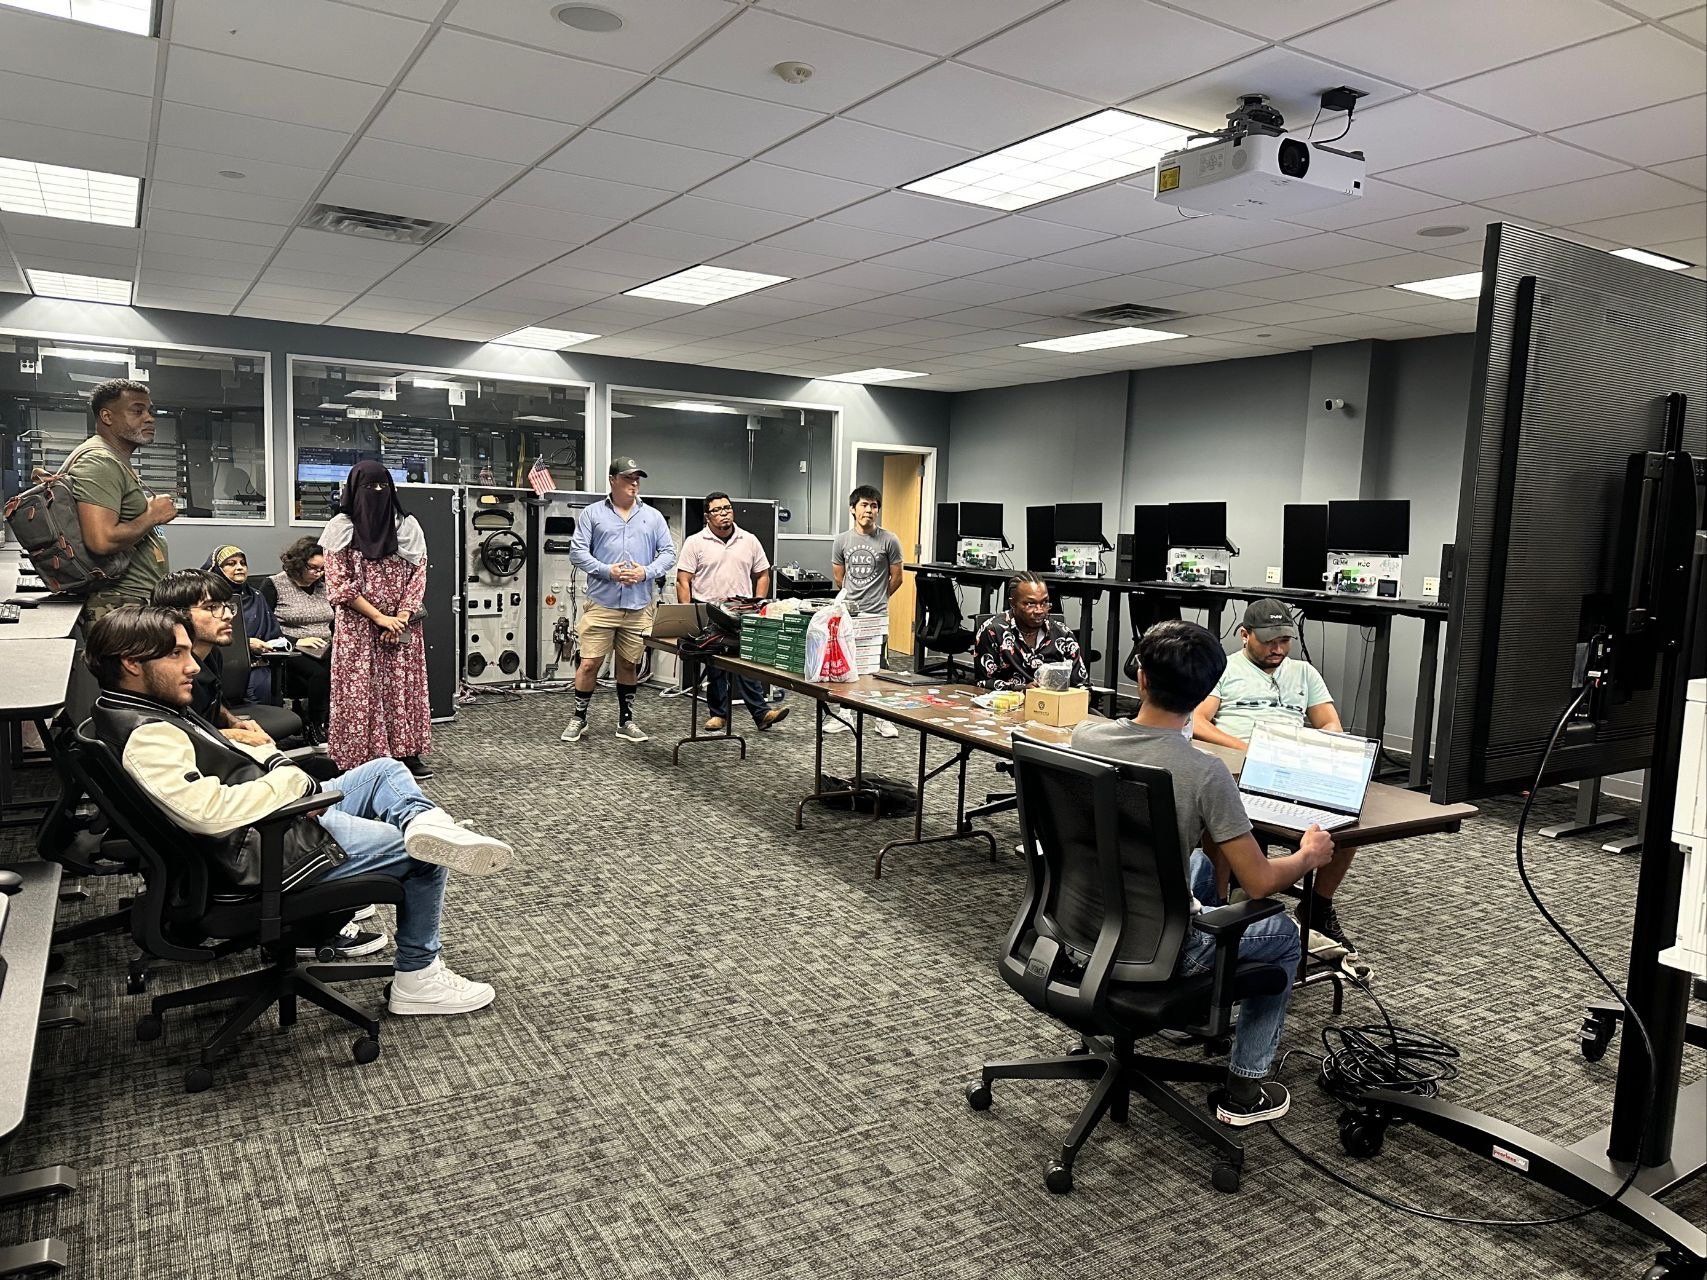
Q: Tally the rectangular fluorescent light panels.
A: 10